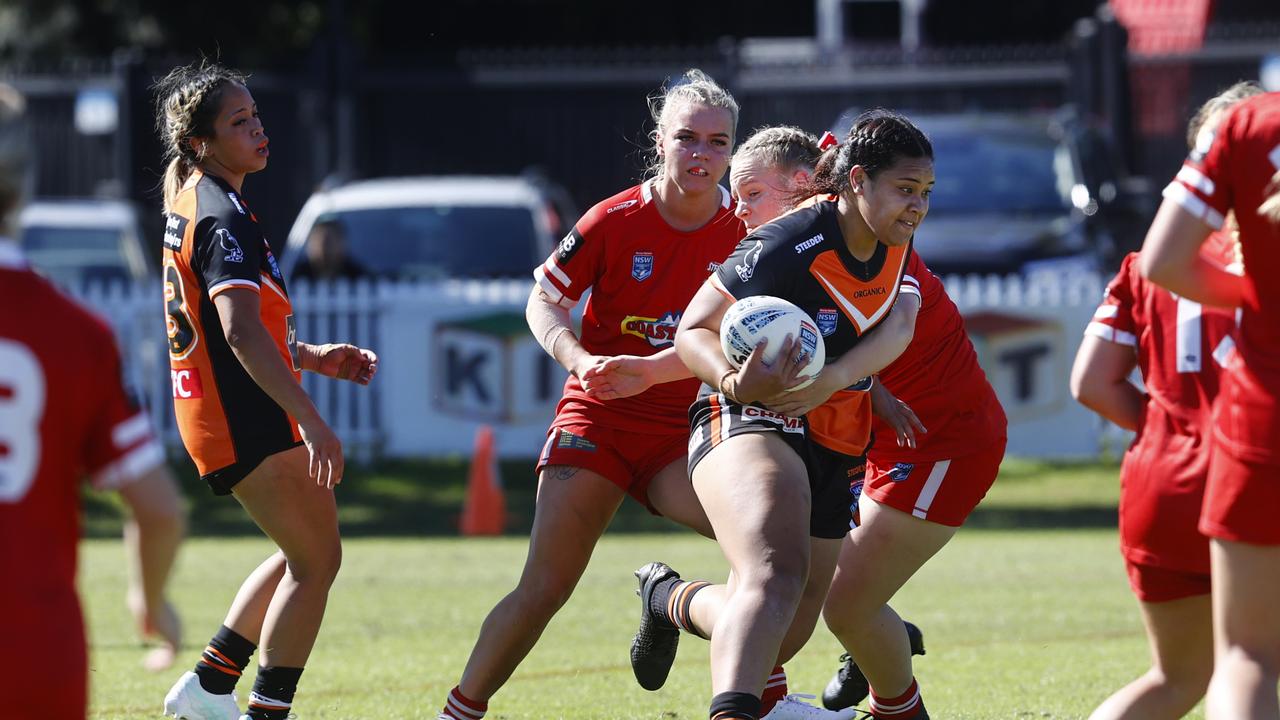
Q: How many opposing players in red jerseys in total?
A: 5